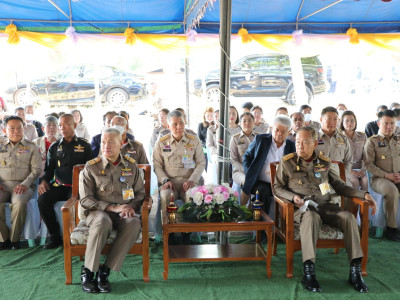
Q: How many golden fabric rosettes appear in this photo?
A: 4